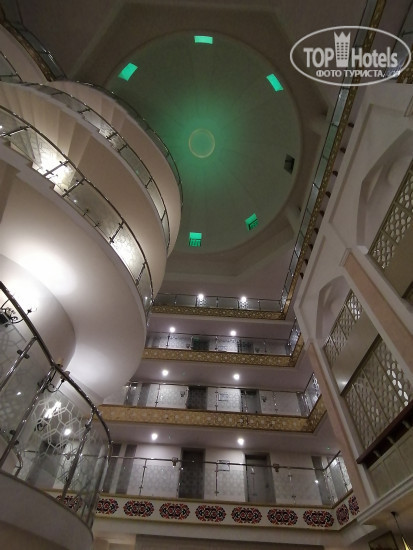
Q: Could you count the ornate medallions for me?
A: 10